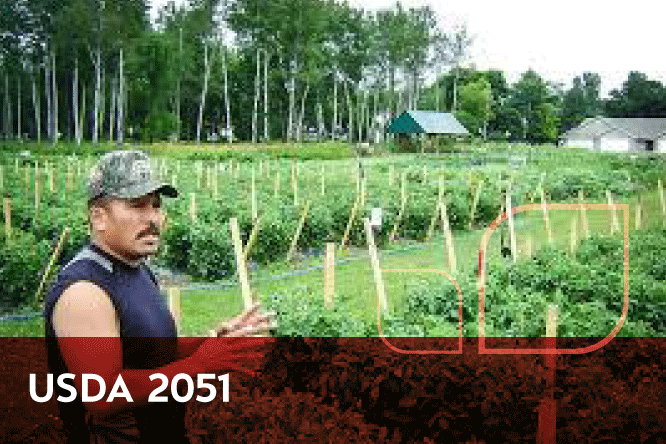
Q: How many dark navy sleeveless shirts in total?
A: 1